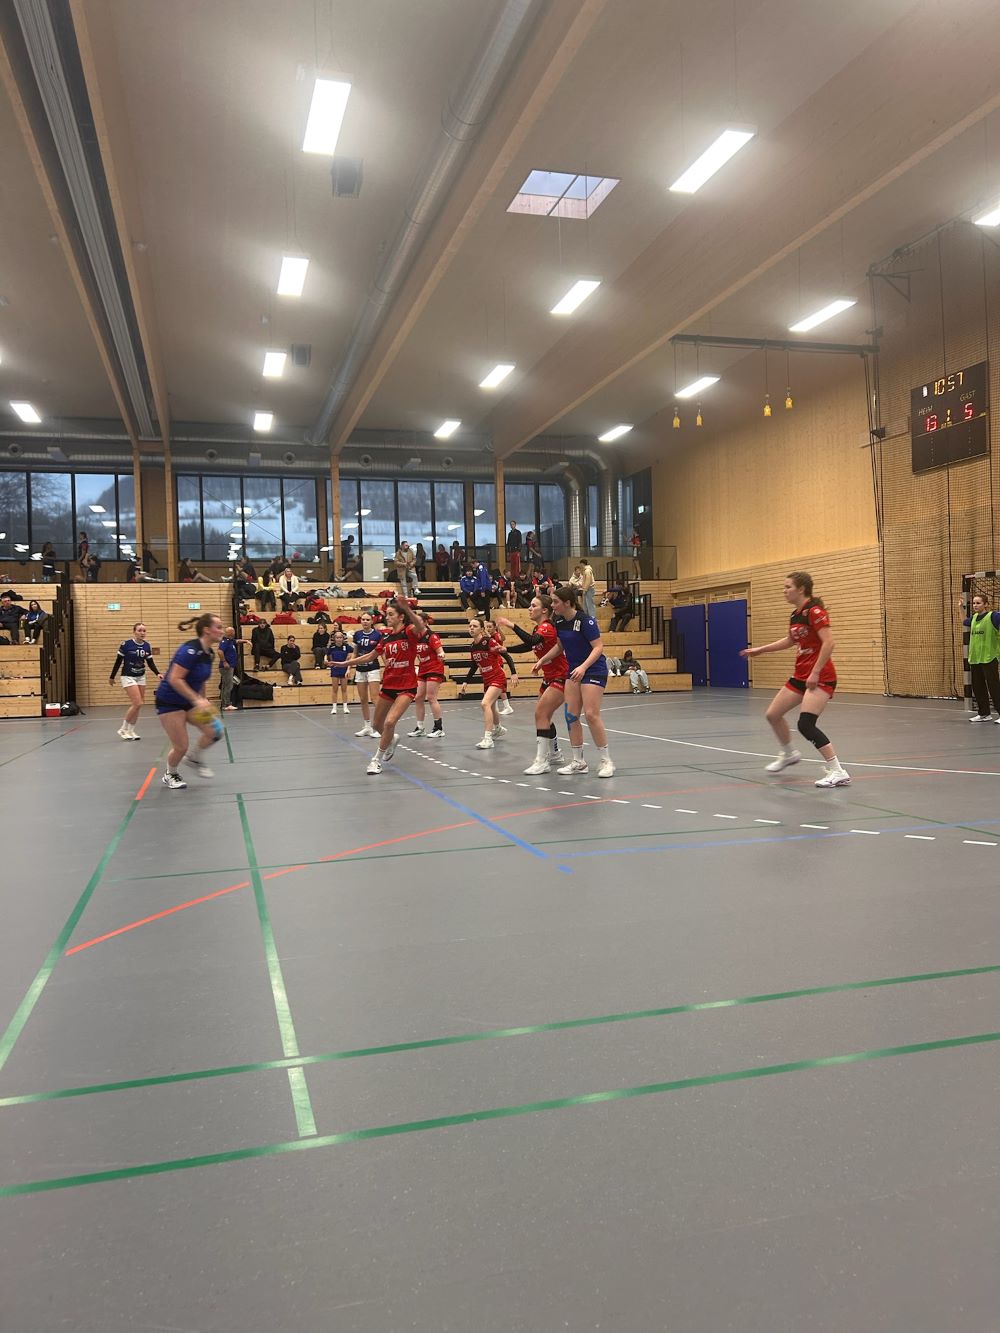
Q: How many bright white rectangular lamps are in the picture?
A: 13